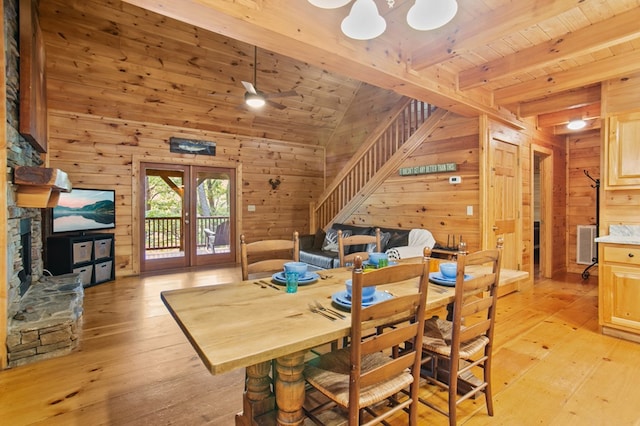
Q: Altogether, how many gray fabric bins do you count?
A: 4